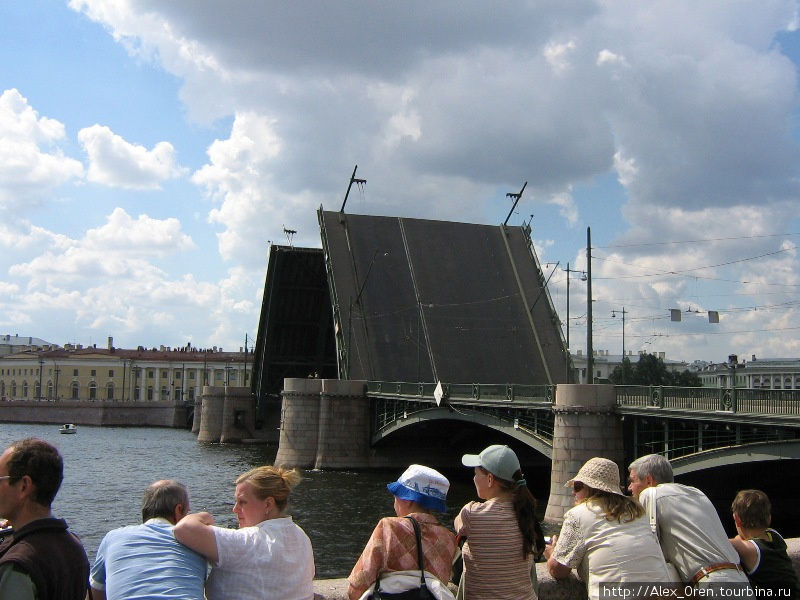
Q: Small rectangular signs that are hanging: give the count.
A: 2